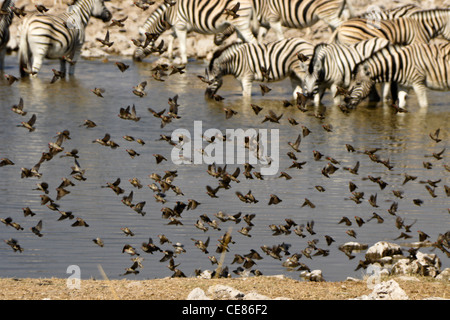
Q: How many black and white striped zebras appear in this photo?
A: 9